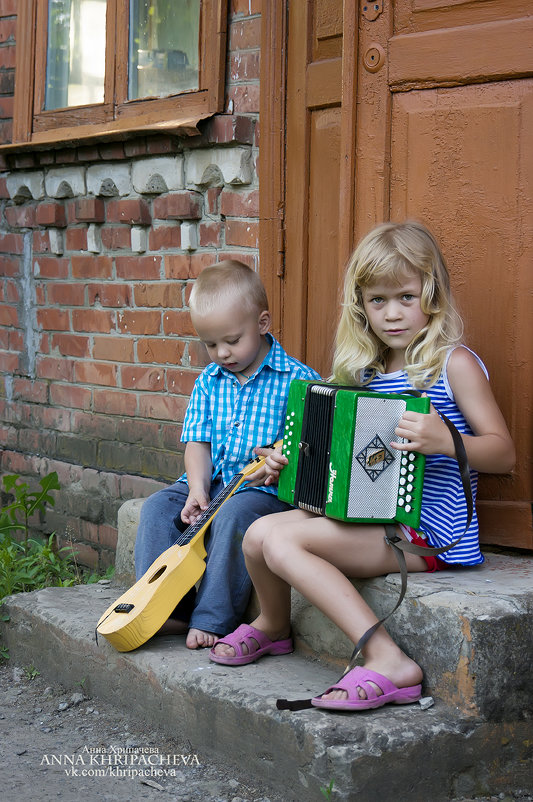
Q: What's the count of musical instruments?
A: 2